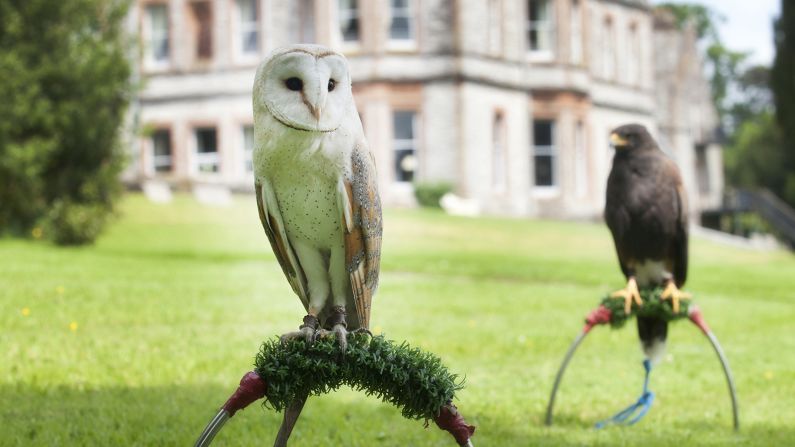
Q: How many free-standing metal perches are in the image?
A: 2